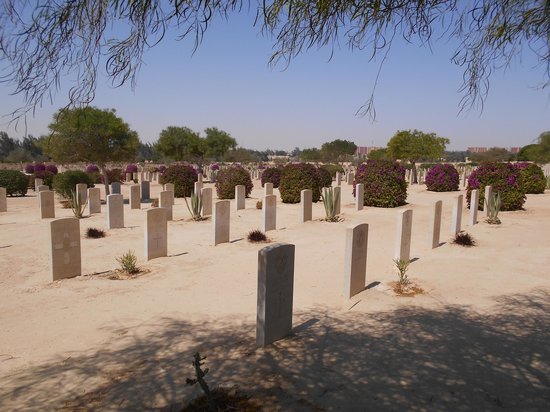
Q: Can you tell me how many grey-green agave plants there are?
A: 4